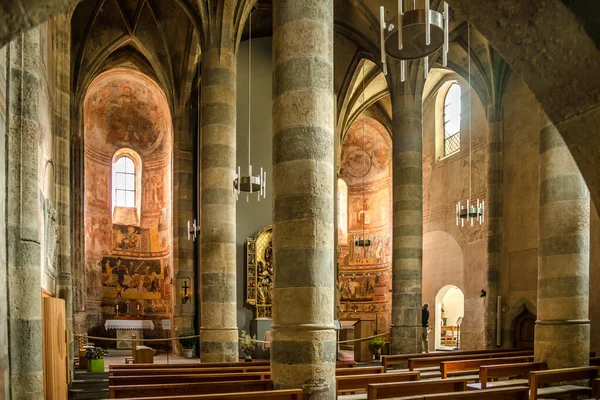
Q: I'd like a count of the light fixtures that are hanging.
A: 5